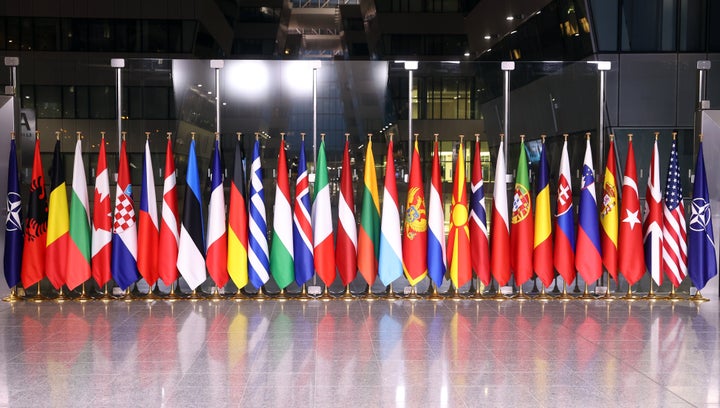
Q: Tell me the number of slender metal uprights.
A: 8